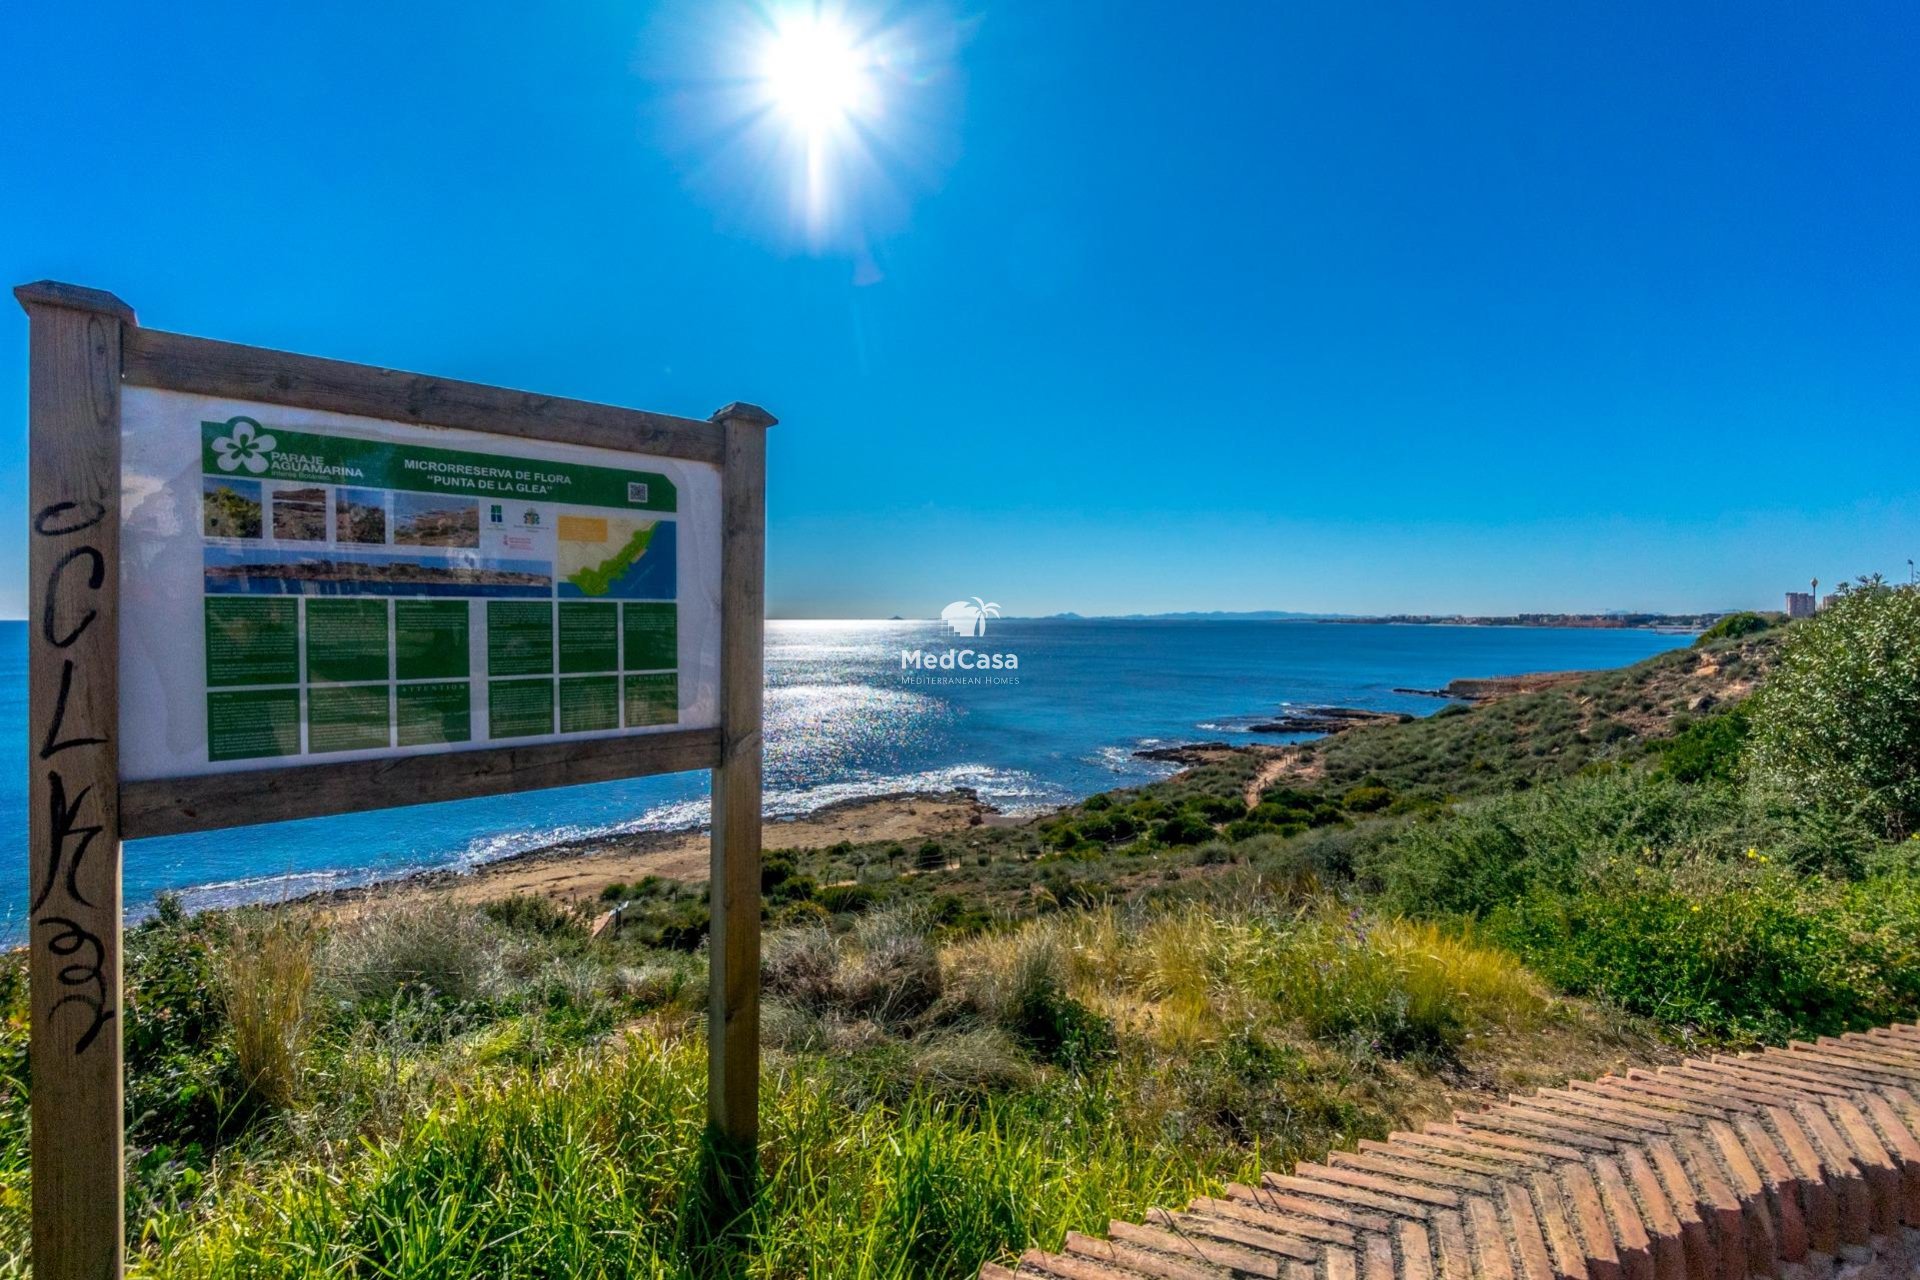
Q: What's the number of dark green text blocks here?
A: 12